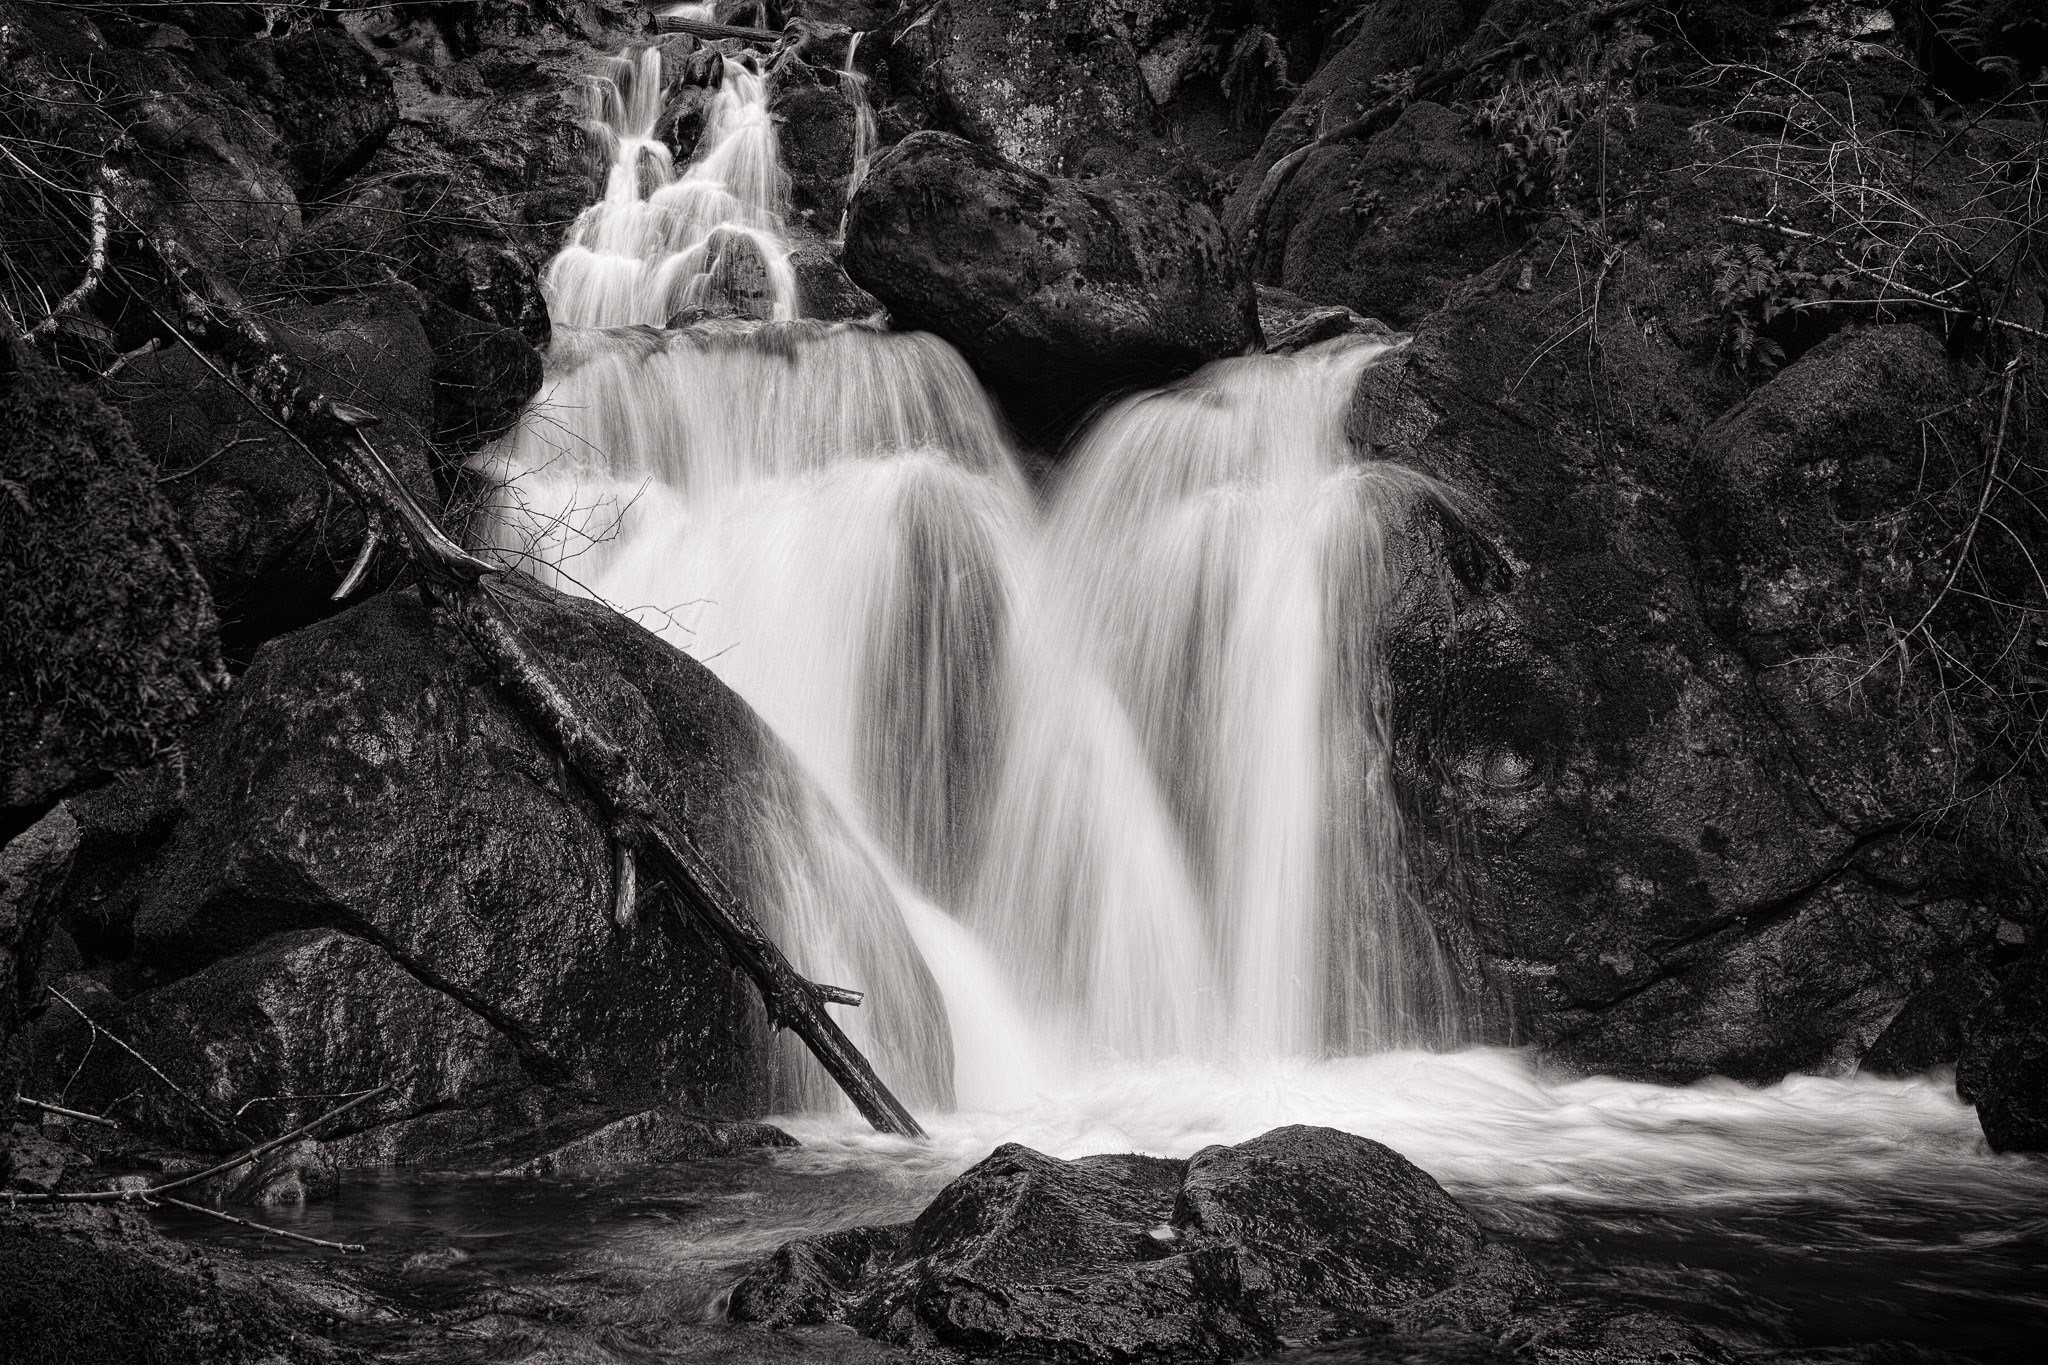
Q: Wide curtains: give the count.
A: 2